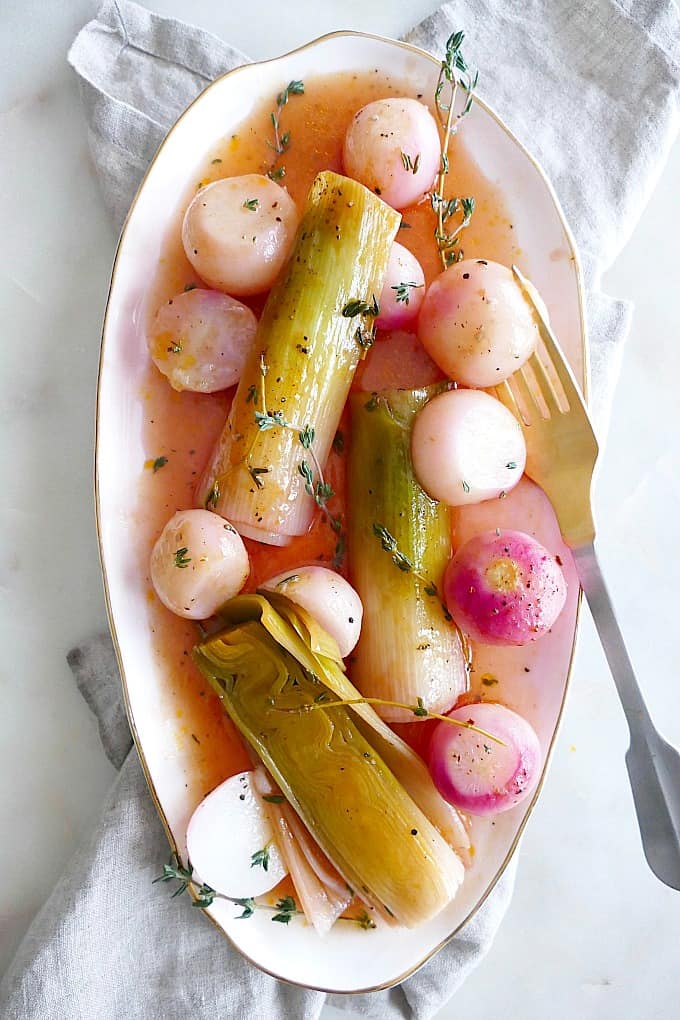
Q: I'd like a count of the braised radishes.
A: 11